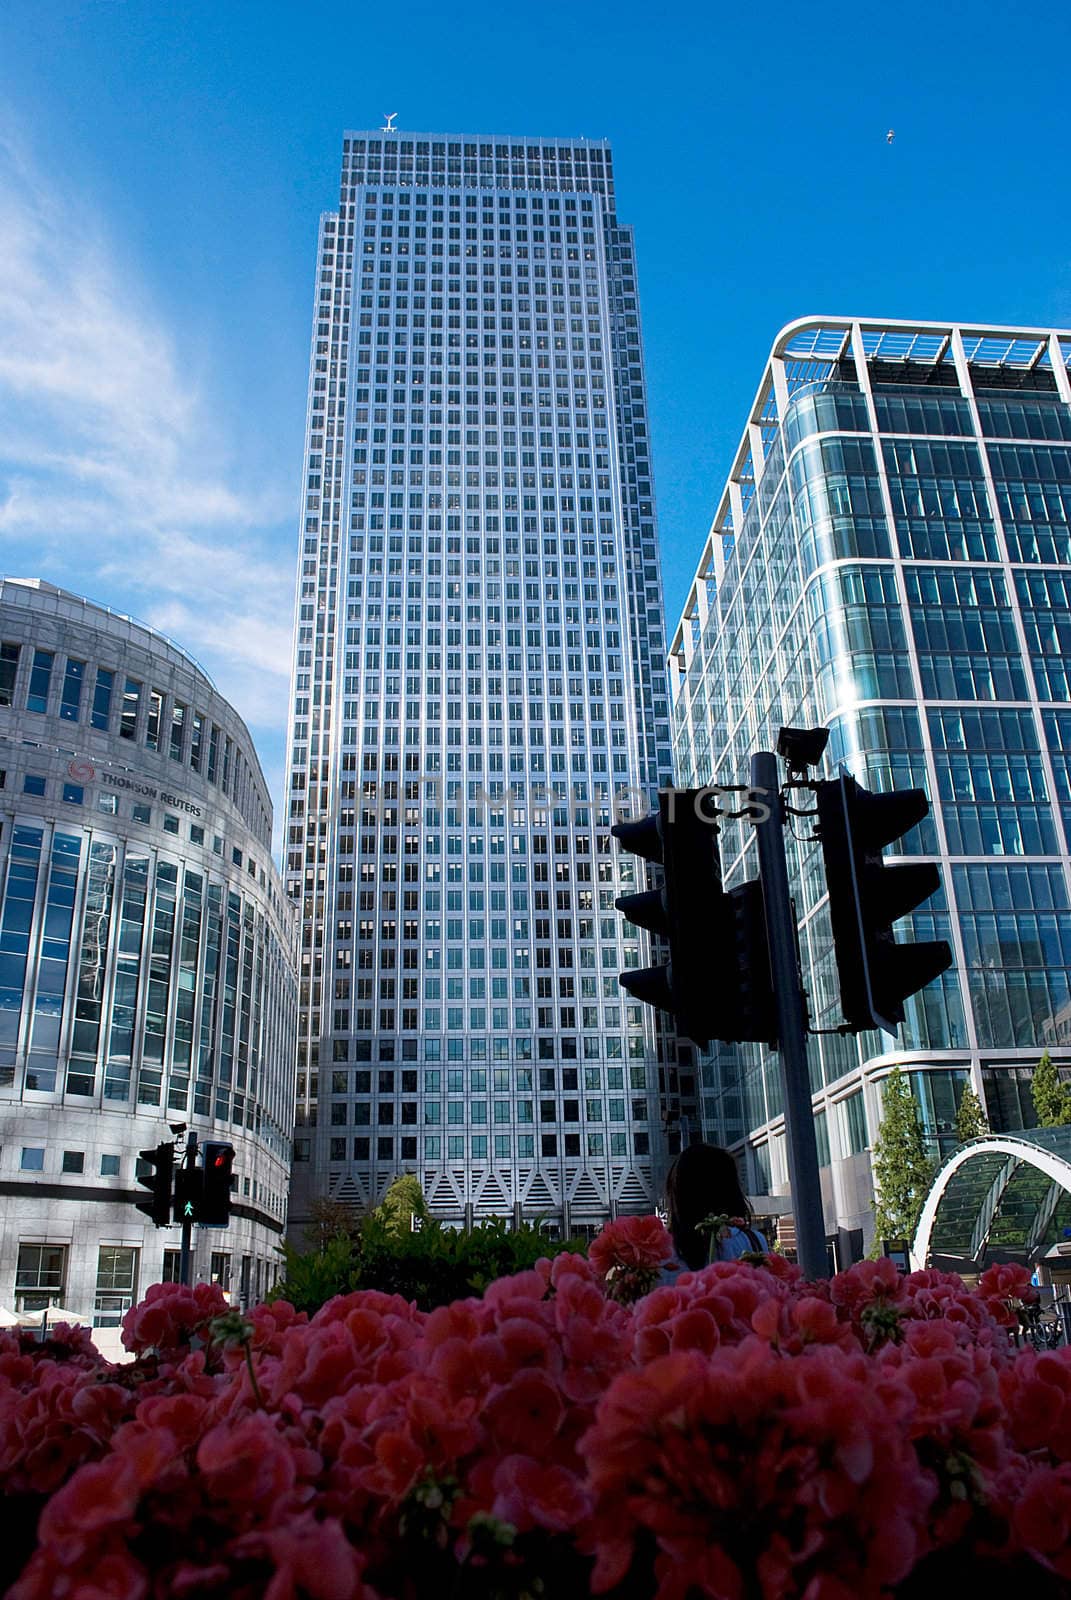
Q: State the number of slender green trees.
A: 3